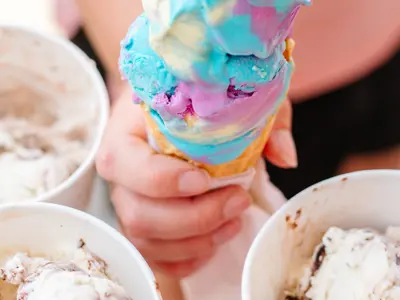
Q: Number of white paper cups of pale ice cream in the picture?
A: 3